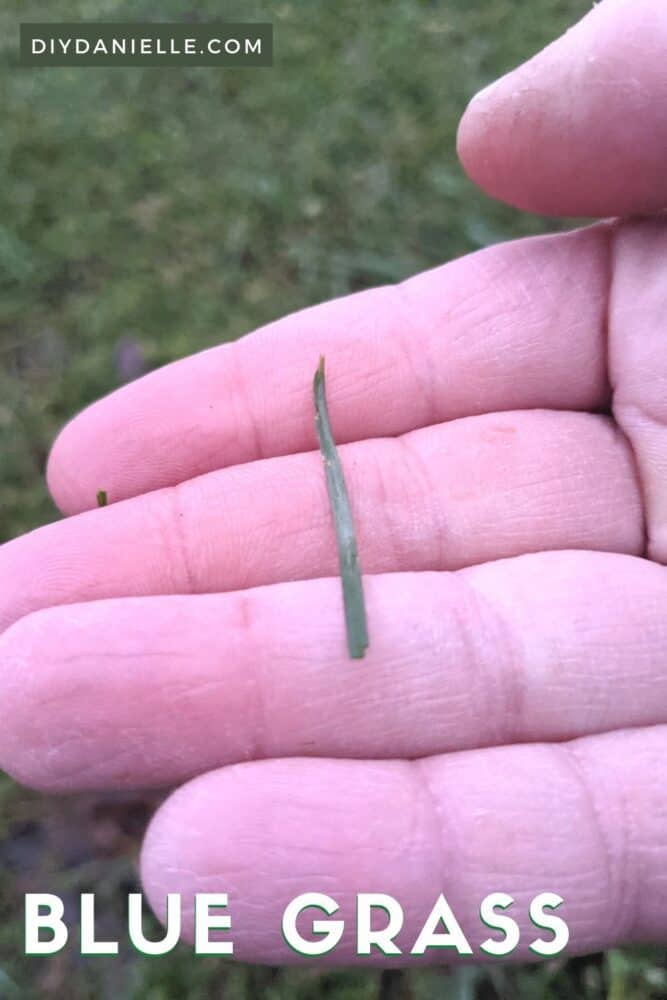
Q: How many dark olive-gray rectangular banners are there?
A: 1